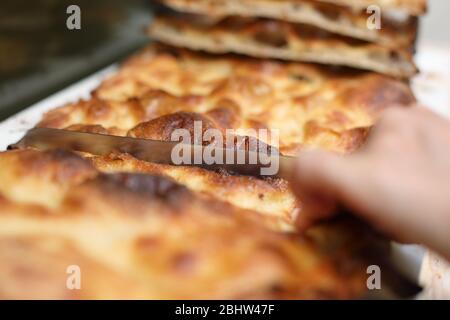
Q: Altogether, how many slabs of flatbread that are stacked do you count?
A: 3